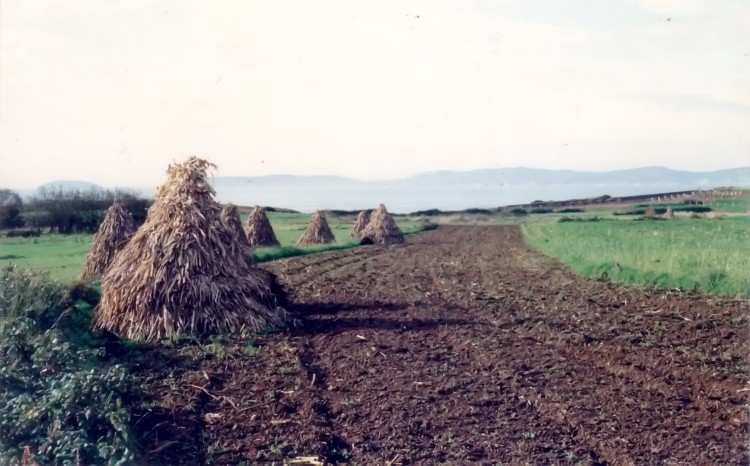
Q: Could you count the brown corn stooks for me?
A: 7